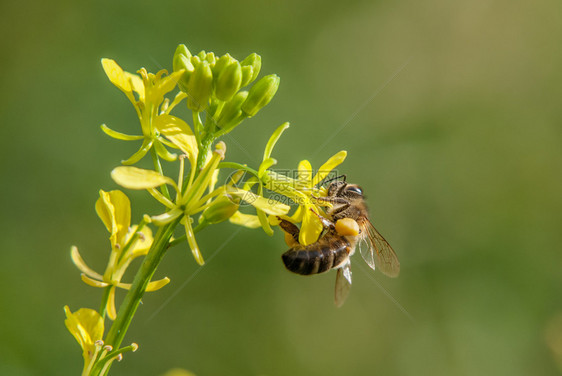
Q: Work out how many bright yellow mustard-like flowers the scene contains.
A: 5